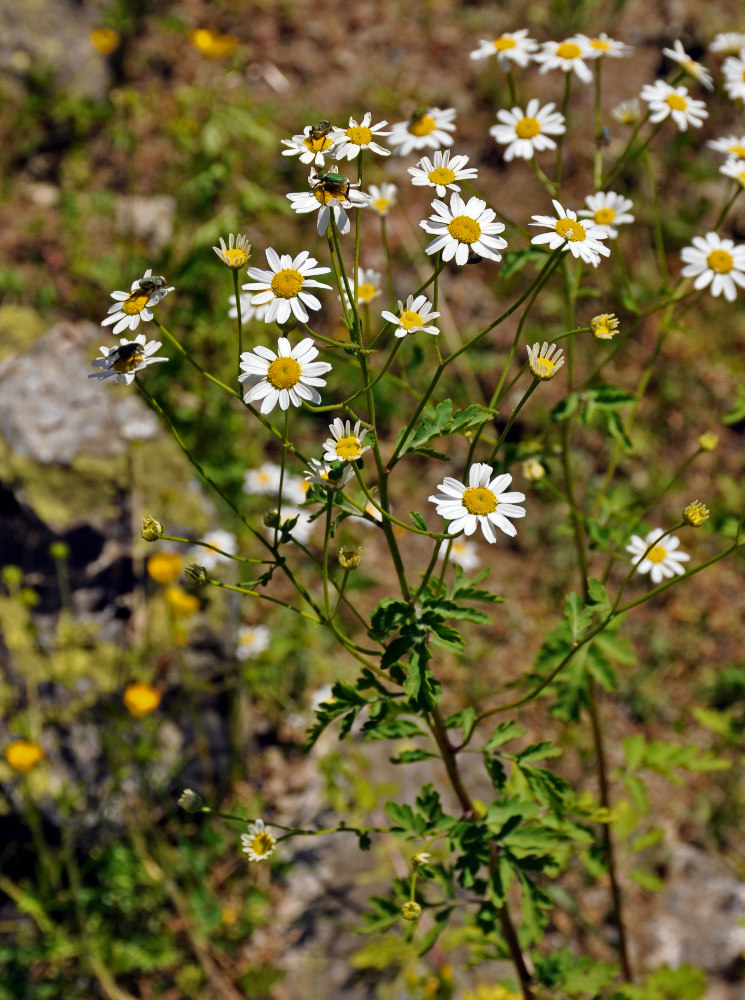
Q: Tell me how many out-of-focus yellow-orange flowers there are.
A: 6